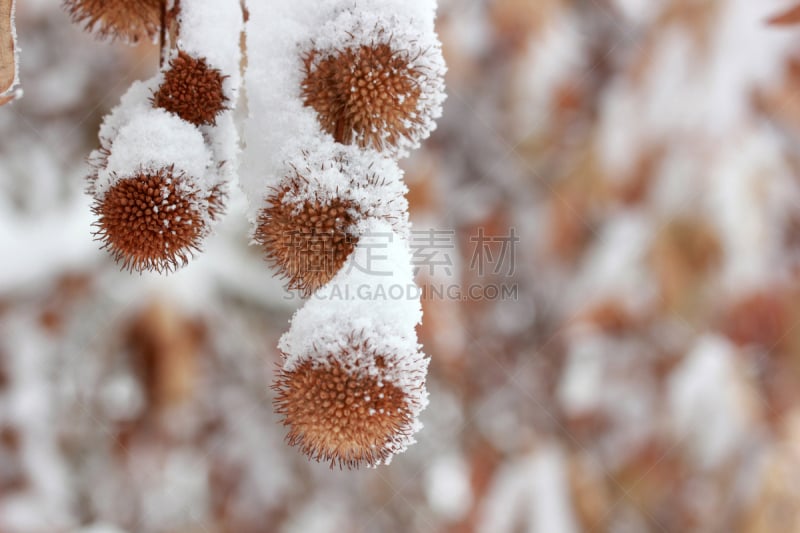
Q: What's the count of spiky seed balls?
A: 6